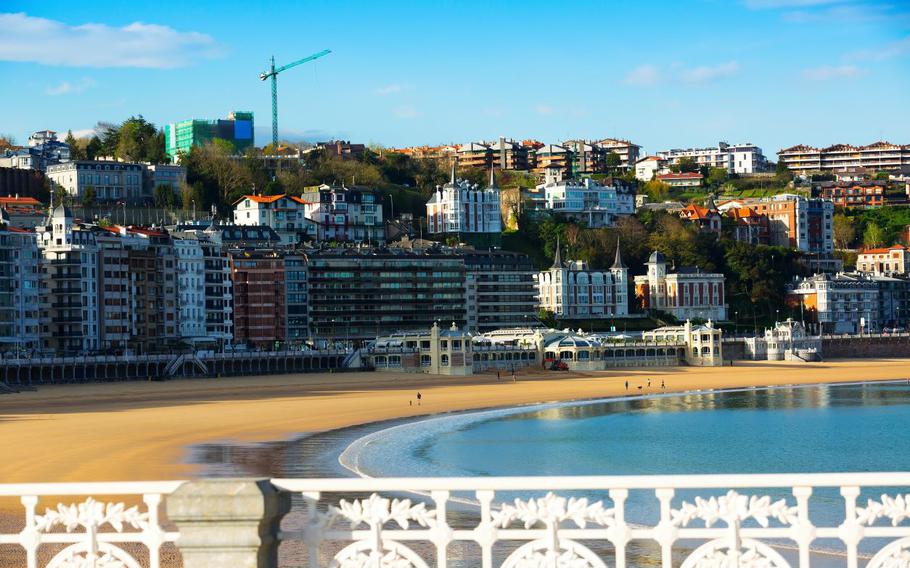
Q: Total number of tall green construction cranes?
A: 1